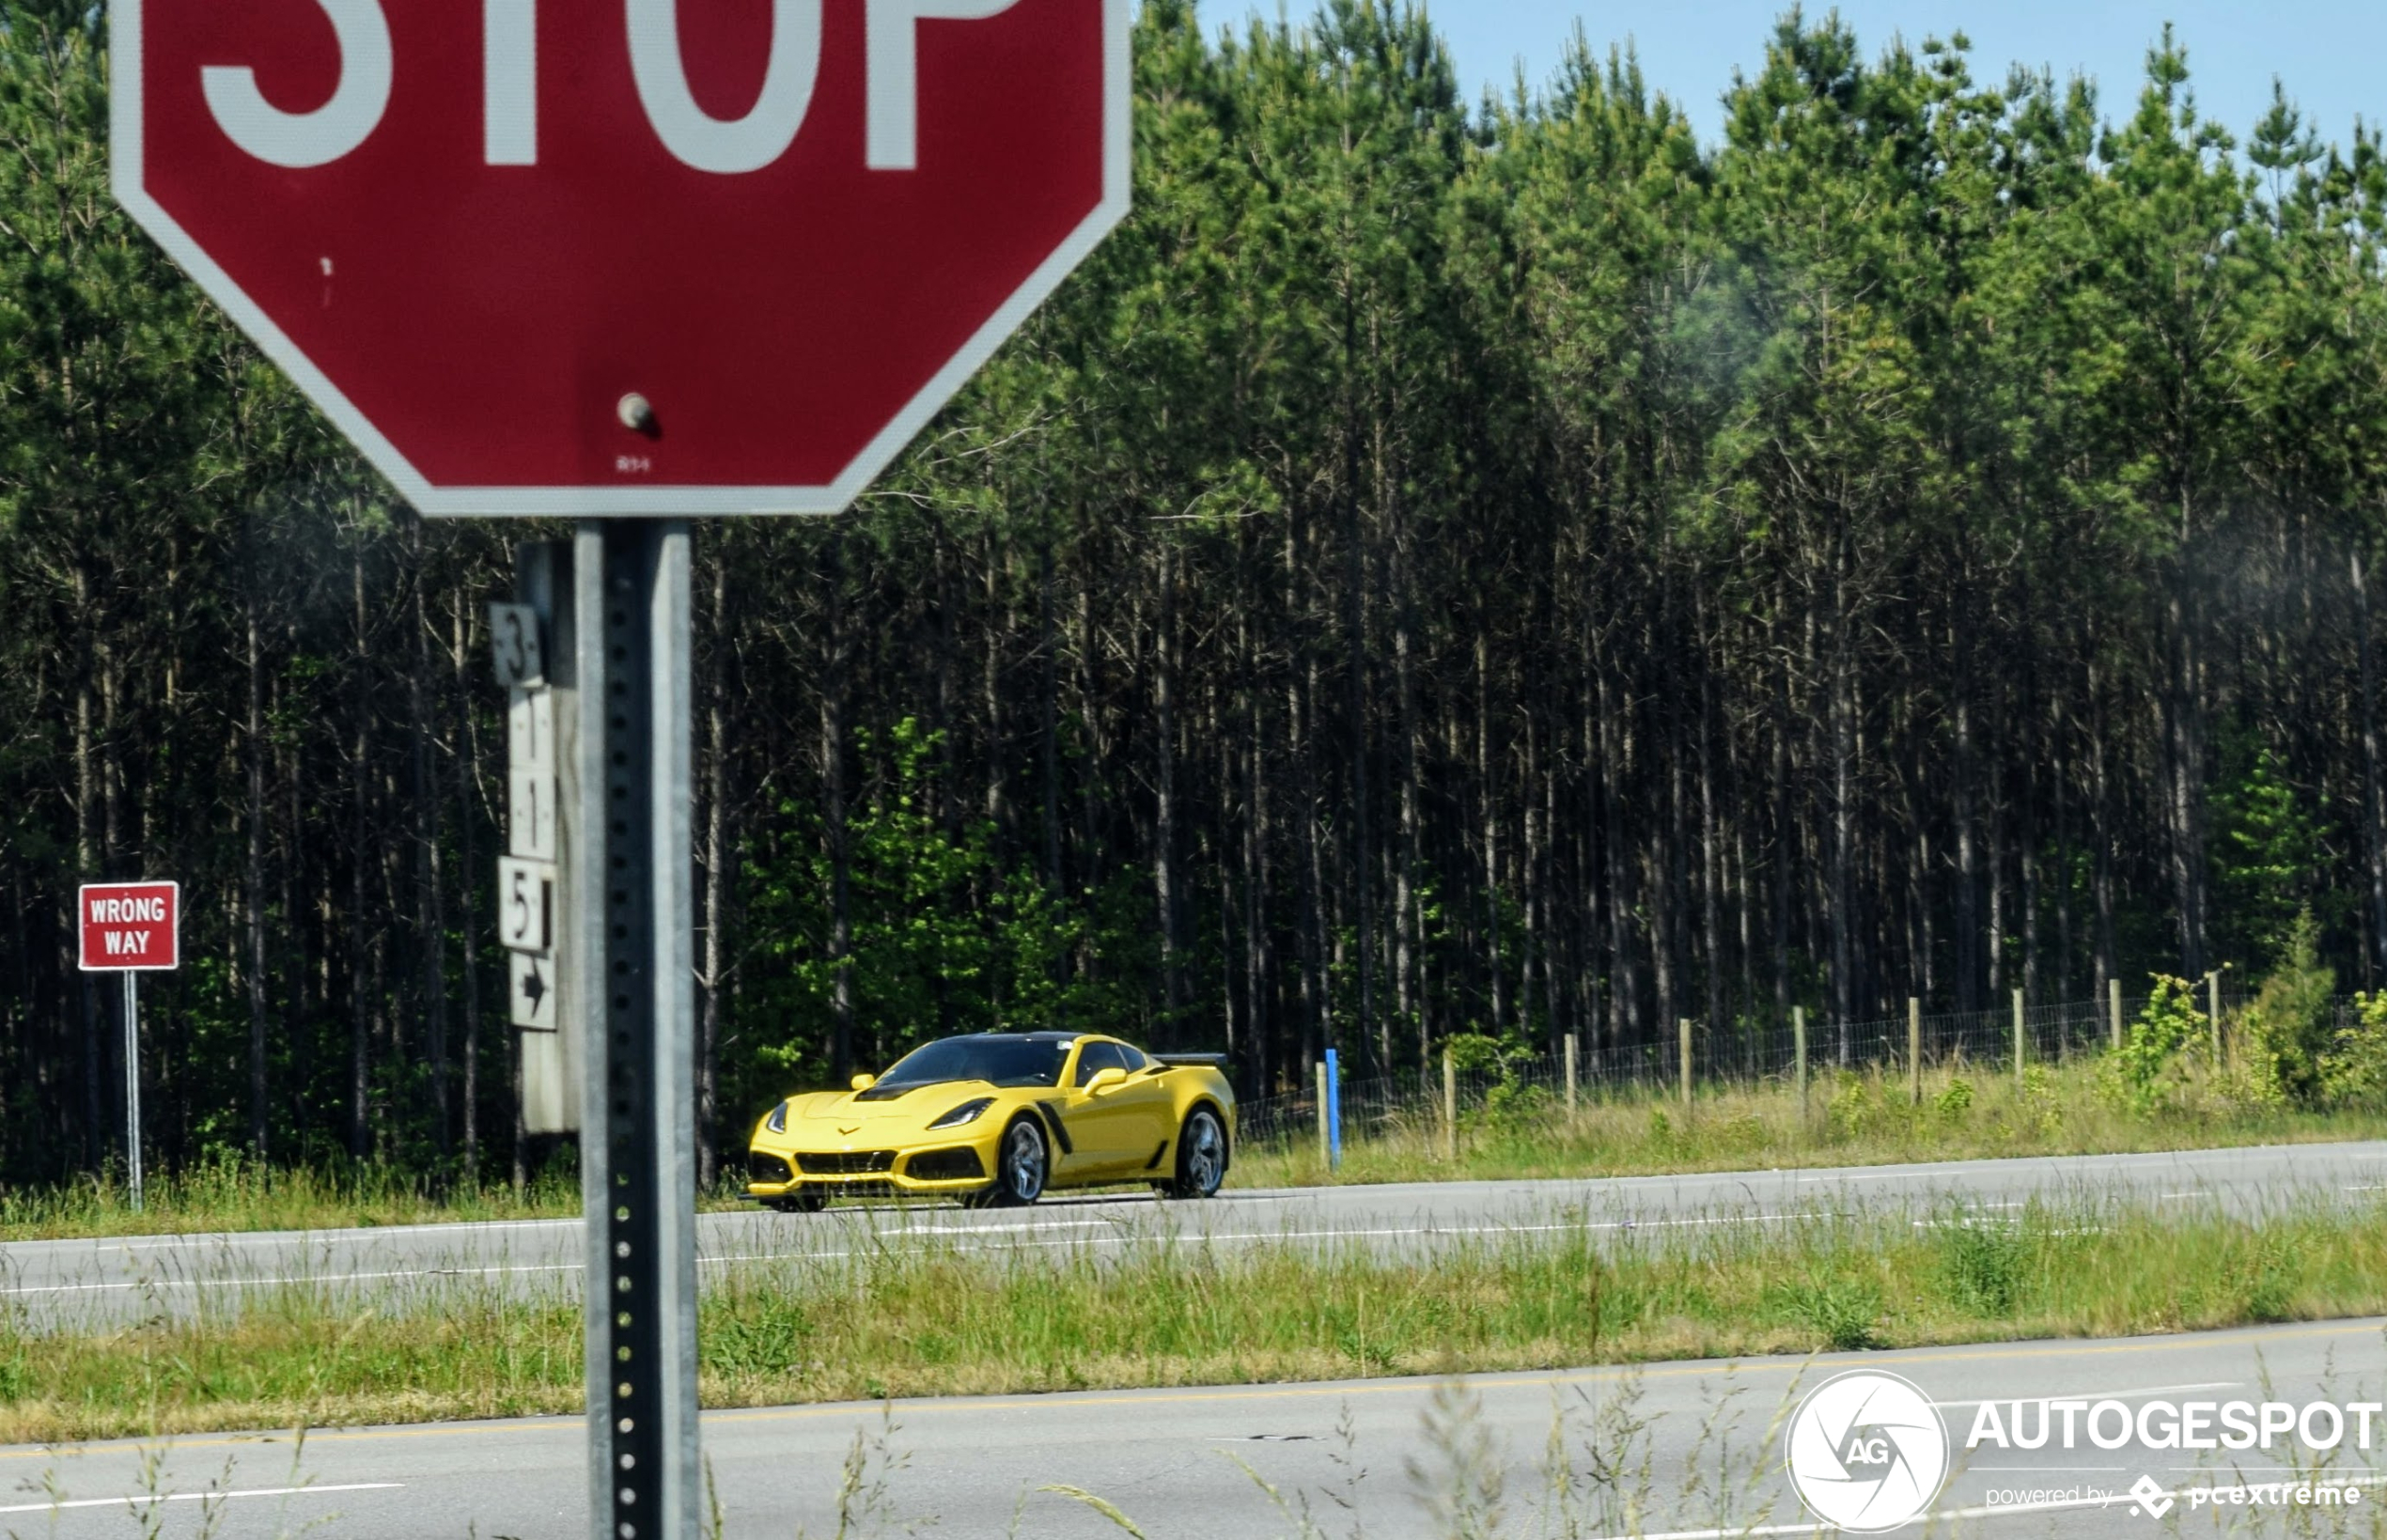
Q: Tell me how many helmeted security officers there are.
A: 0